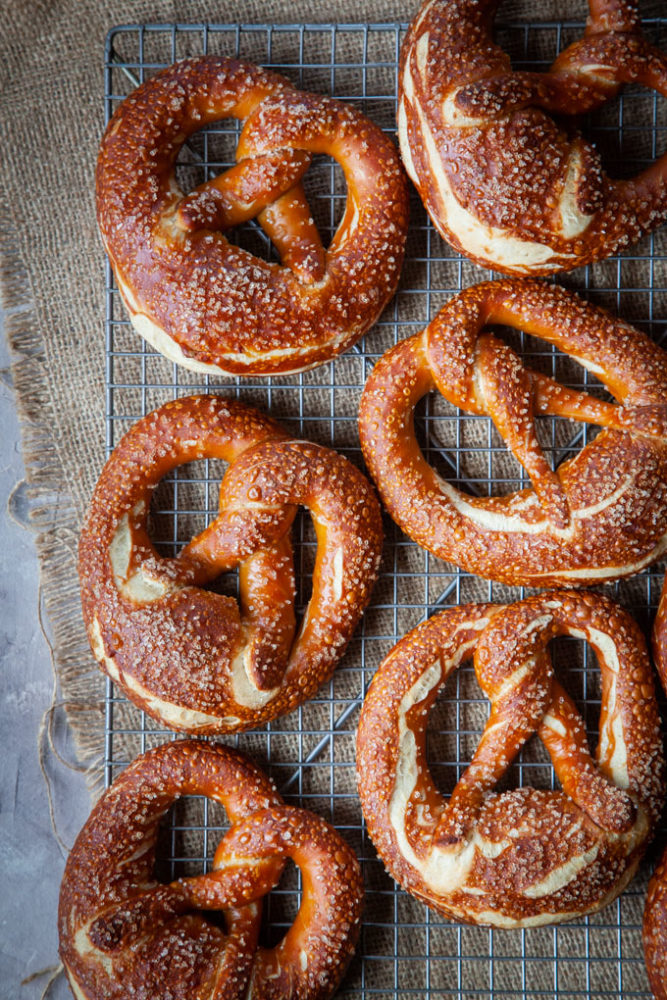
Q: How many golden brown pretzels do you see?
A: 6